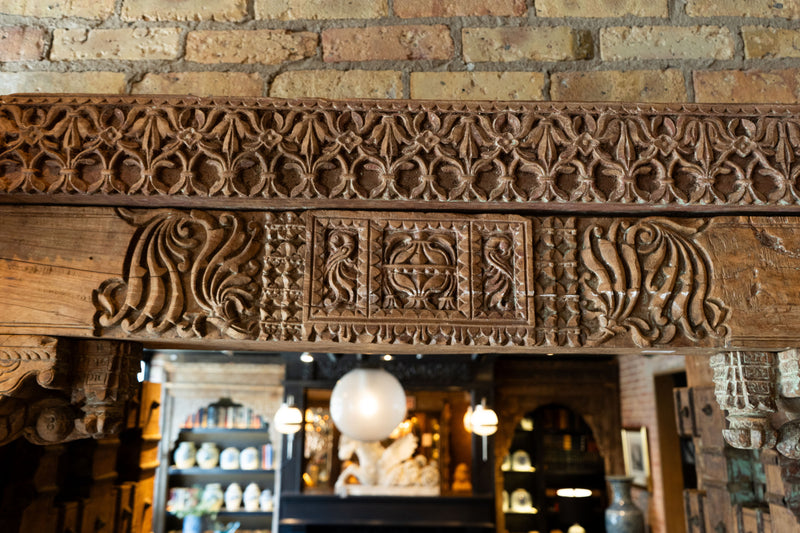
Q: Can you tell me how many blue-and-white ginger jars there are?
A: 8